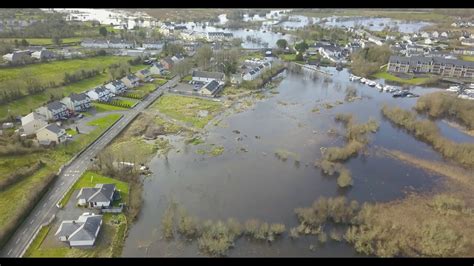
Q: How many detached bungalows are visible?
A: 2